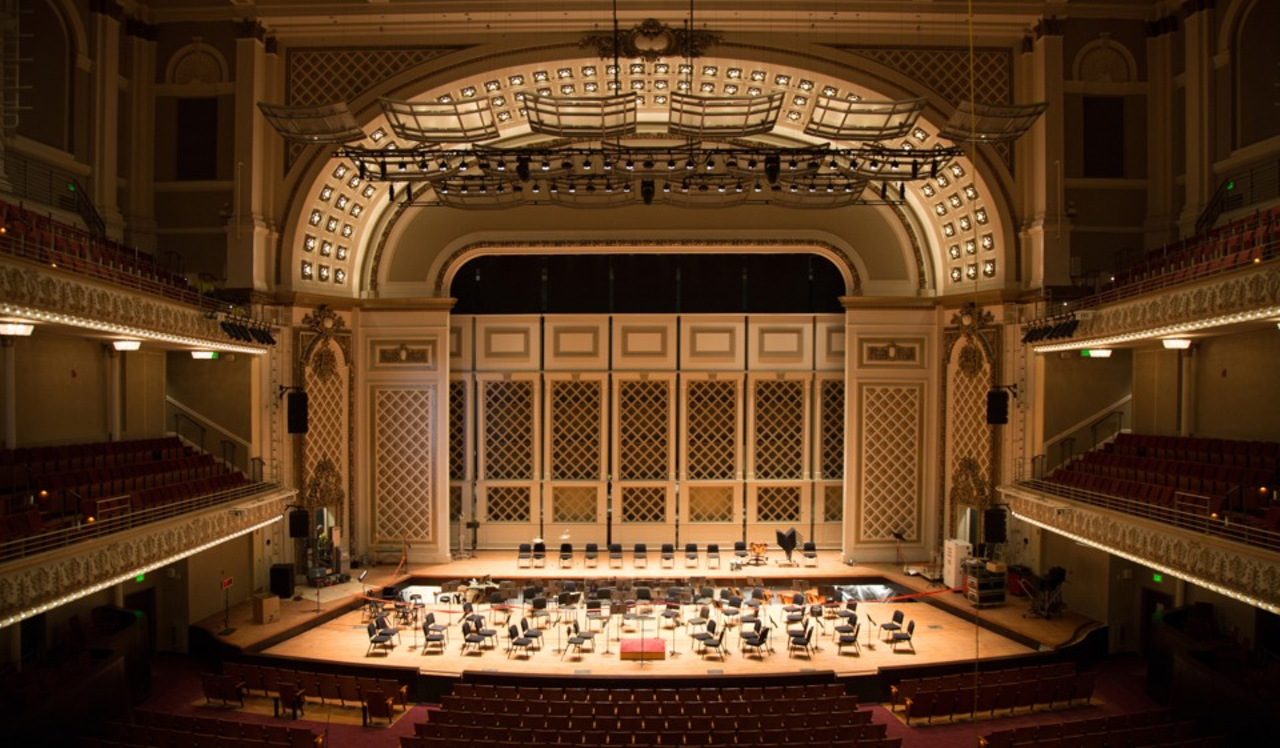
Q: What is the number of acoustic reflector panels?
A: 15